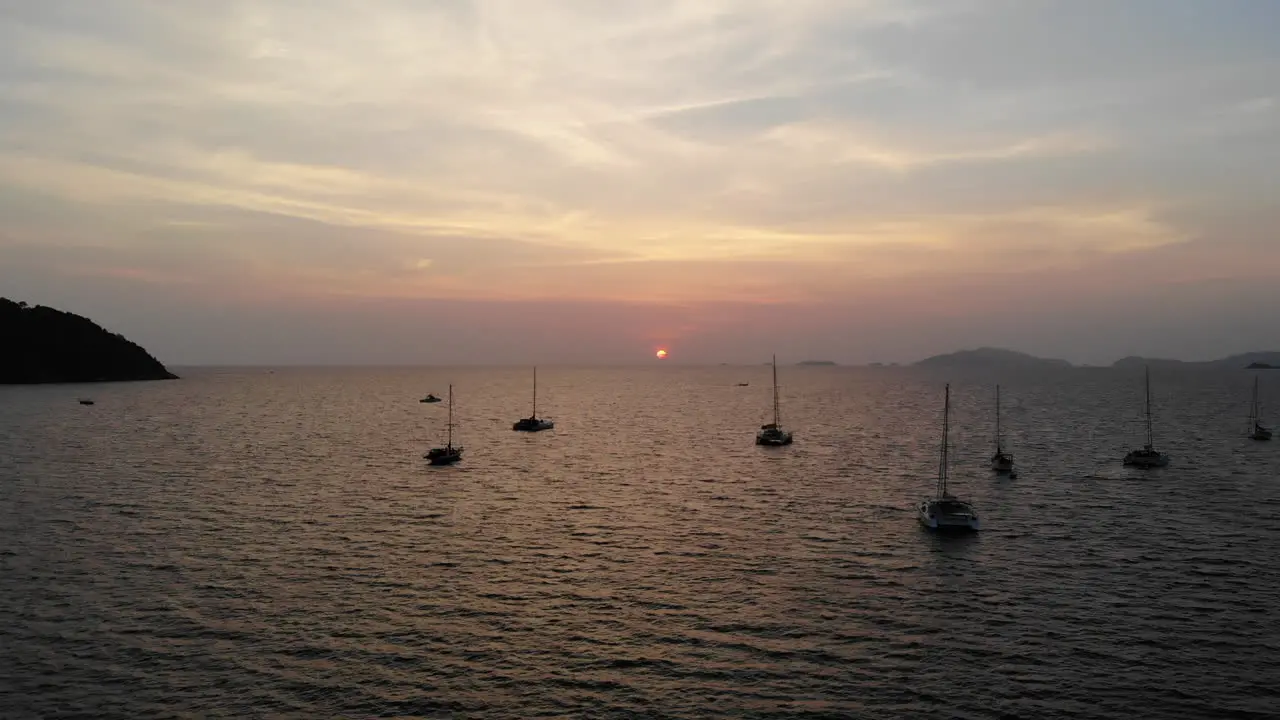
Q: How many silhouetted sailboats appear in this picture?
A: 7